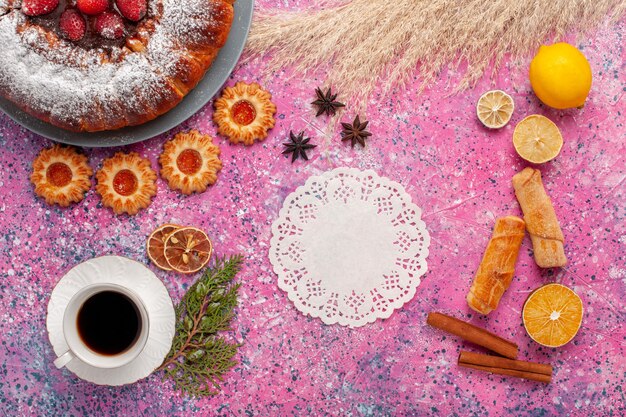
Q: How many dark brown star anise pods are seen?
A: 3